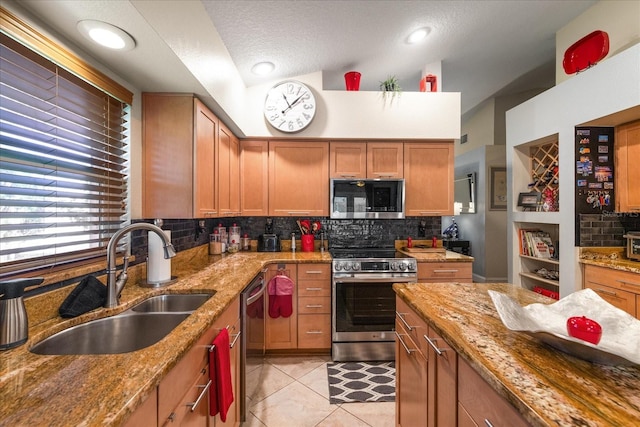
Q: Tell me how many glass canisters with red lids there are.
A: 5